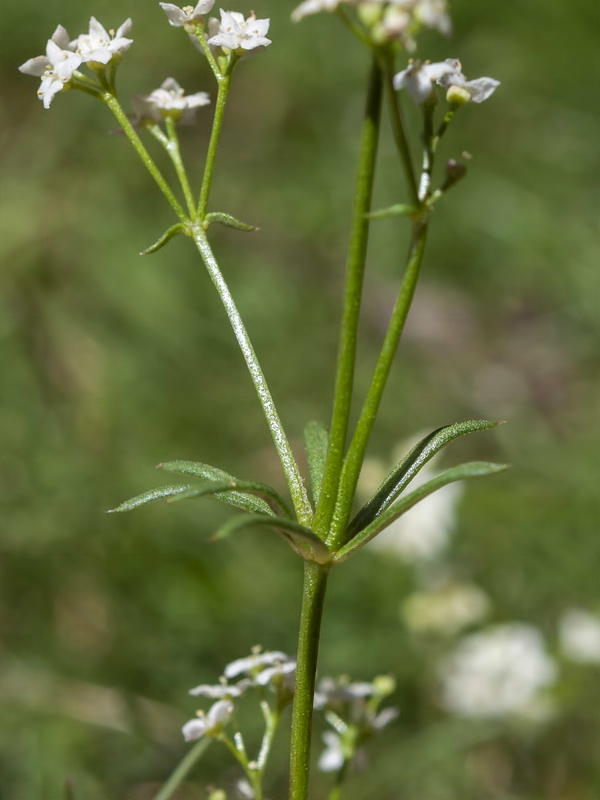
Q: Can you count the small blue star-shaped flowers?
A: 0